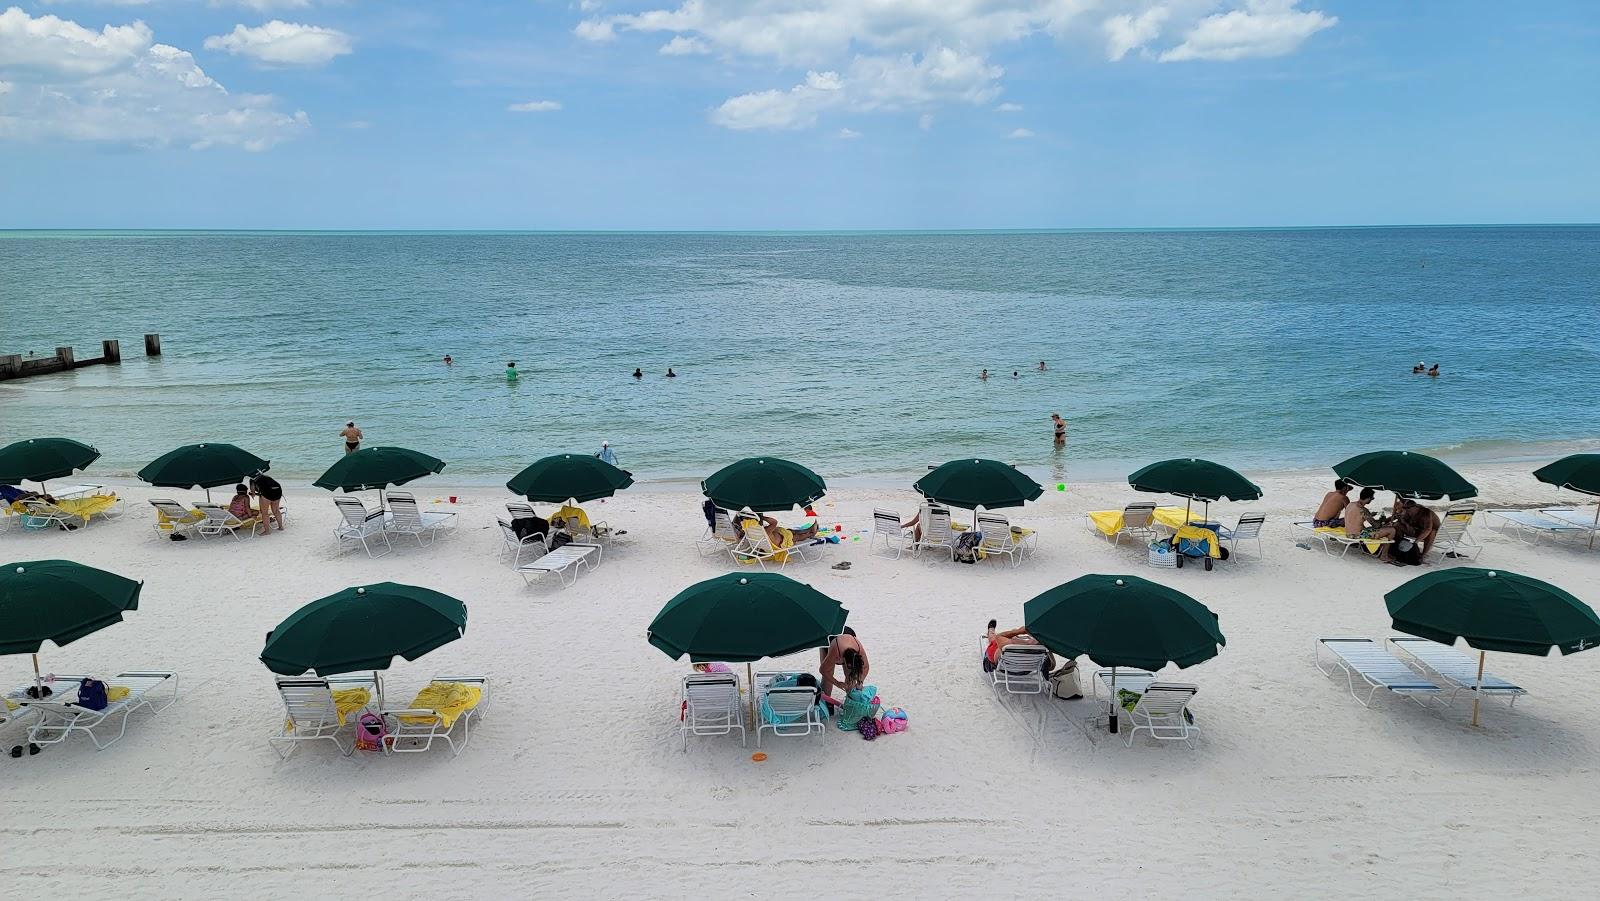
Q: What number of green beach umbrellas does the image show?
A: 14